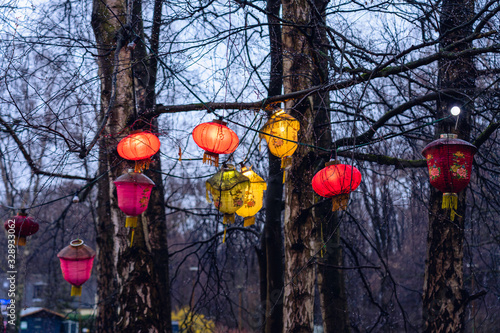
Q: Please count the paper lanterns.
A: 10